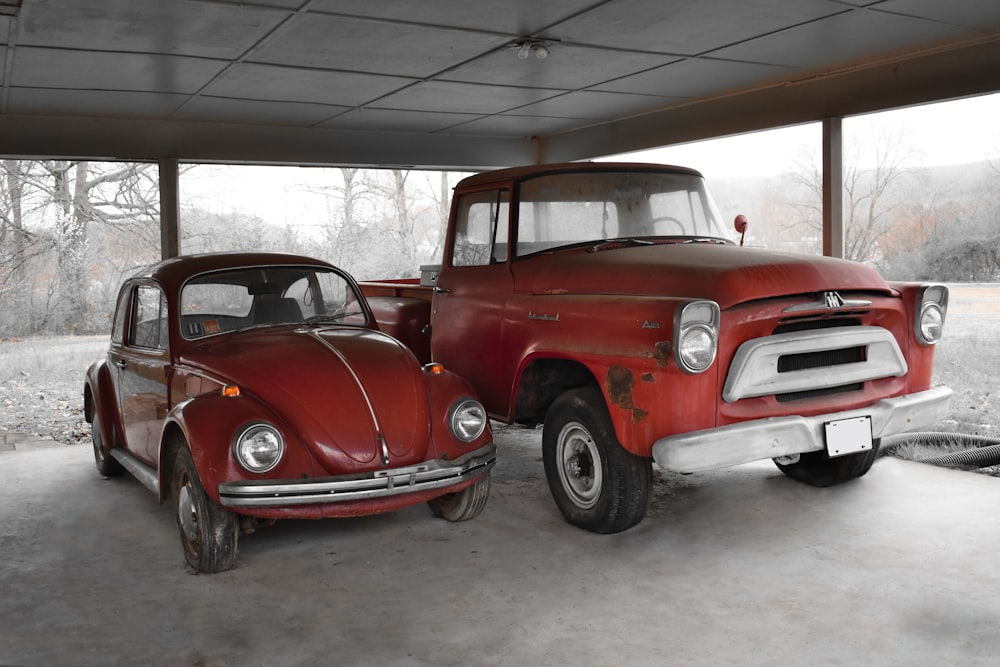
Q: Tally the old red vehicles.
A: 2